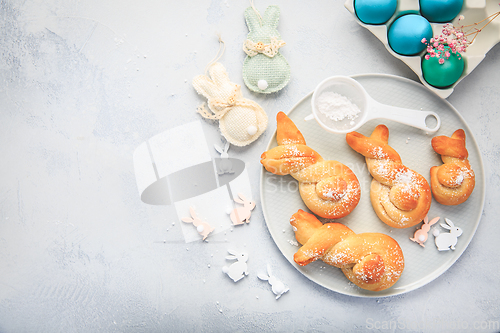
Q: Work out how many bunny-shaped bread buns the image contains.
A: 4